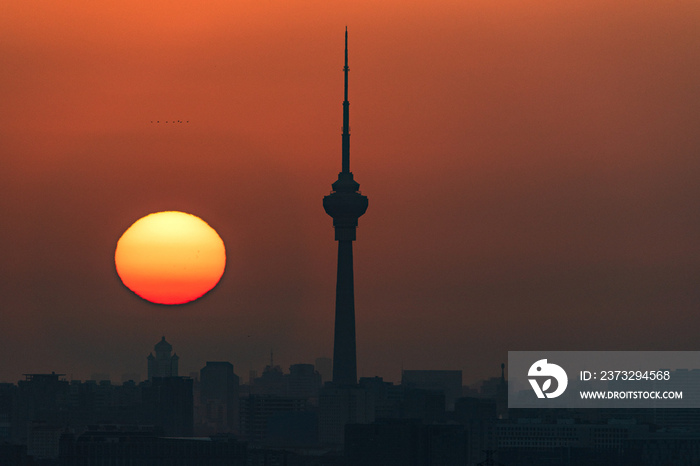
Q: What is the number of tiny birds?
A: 7